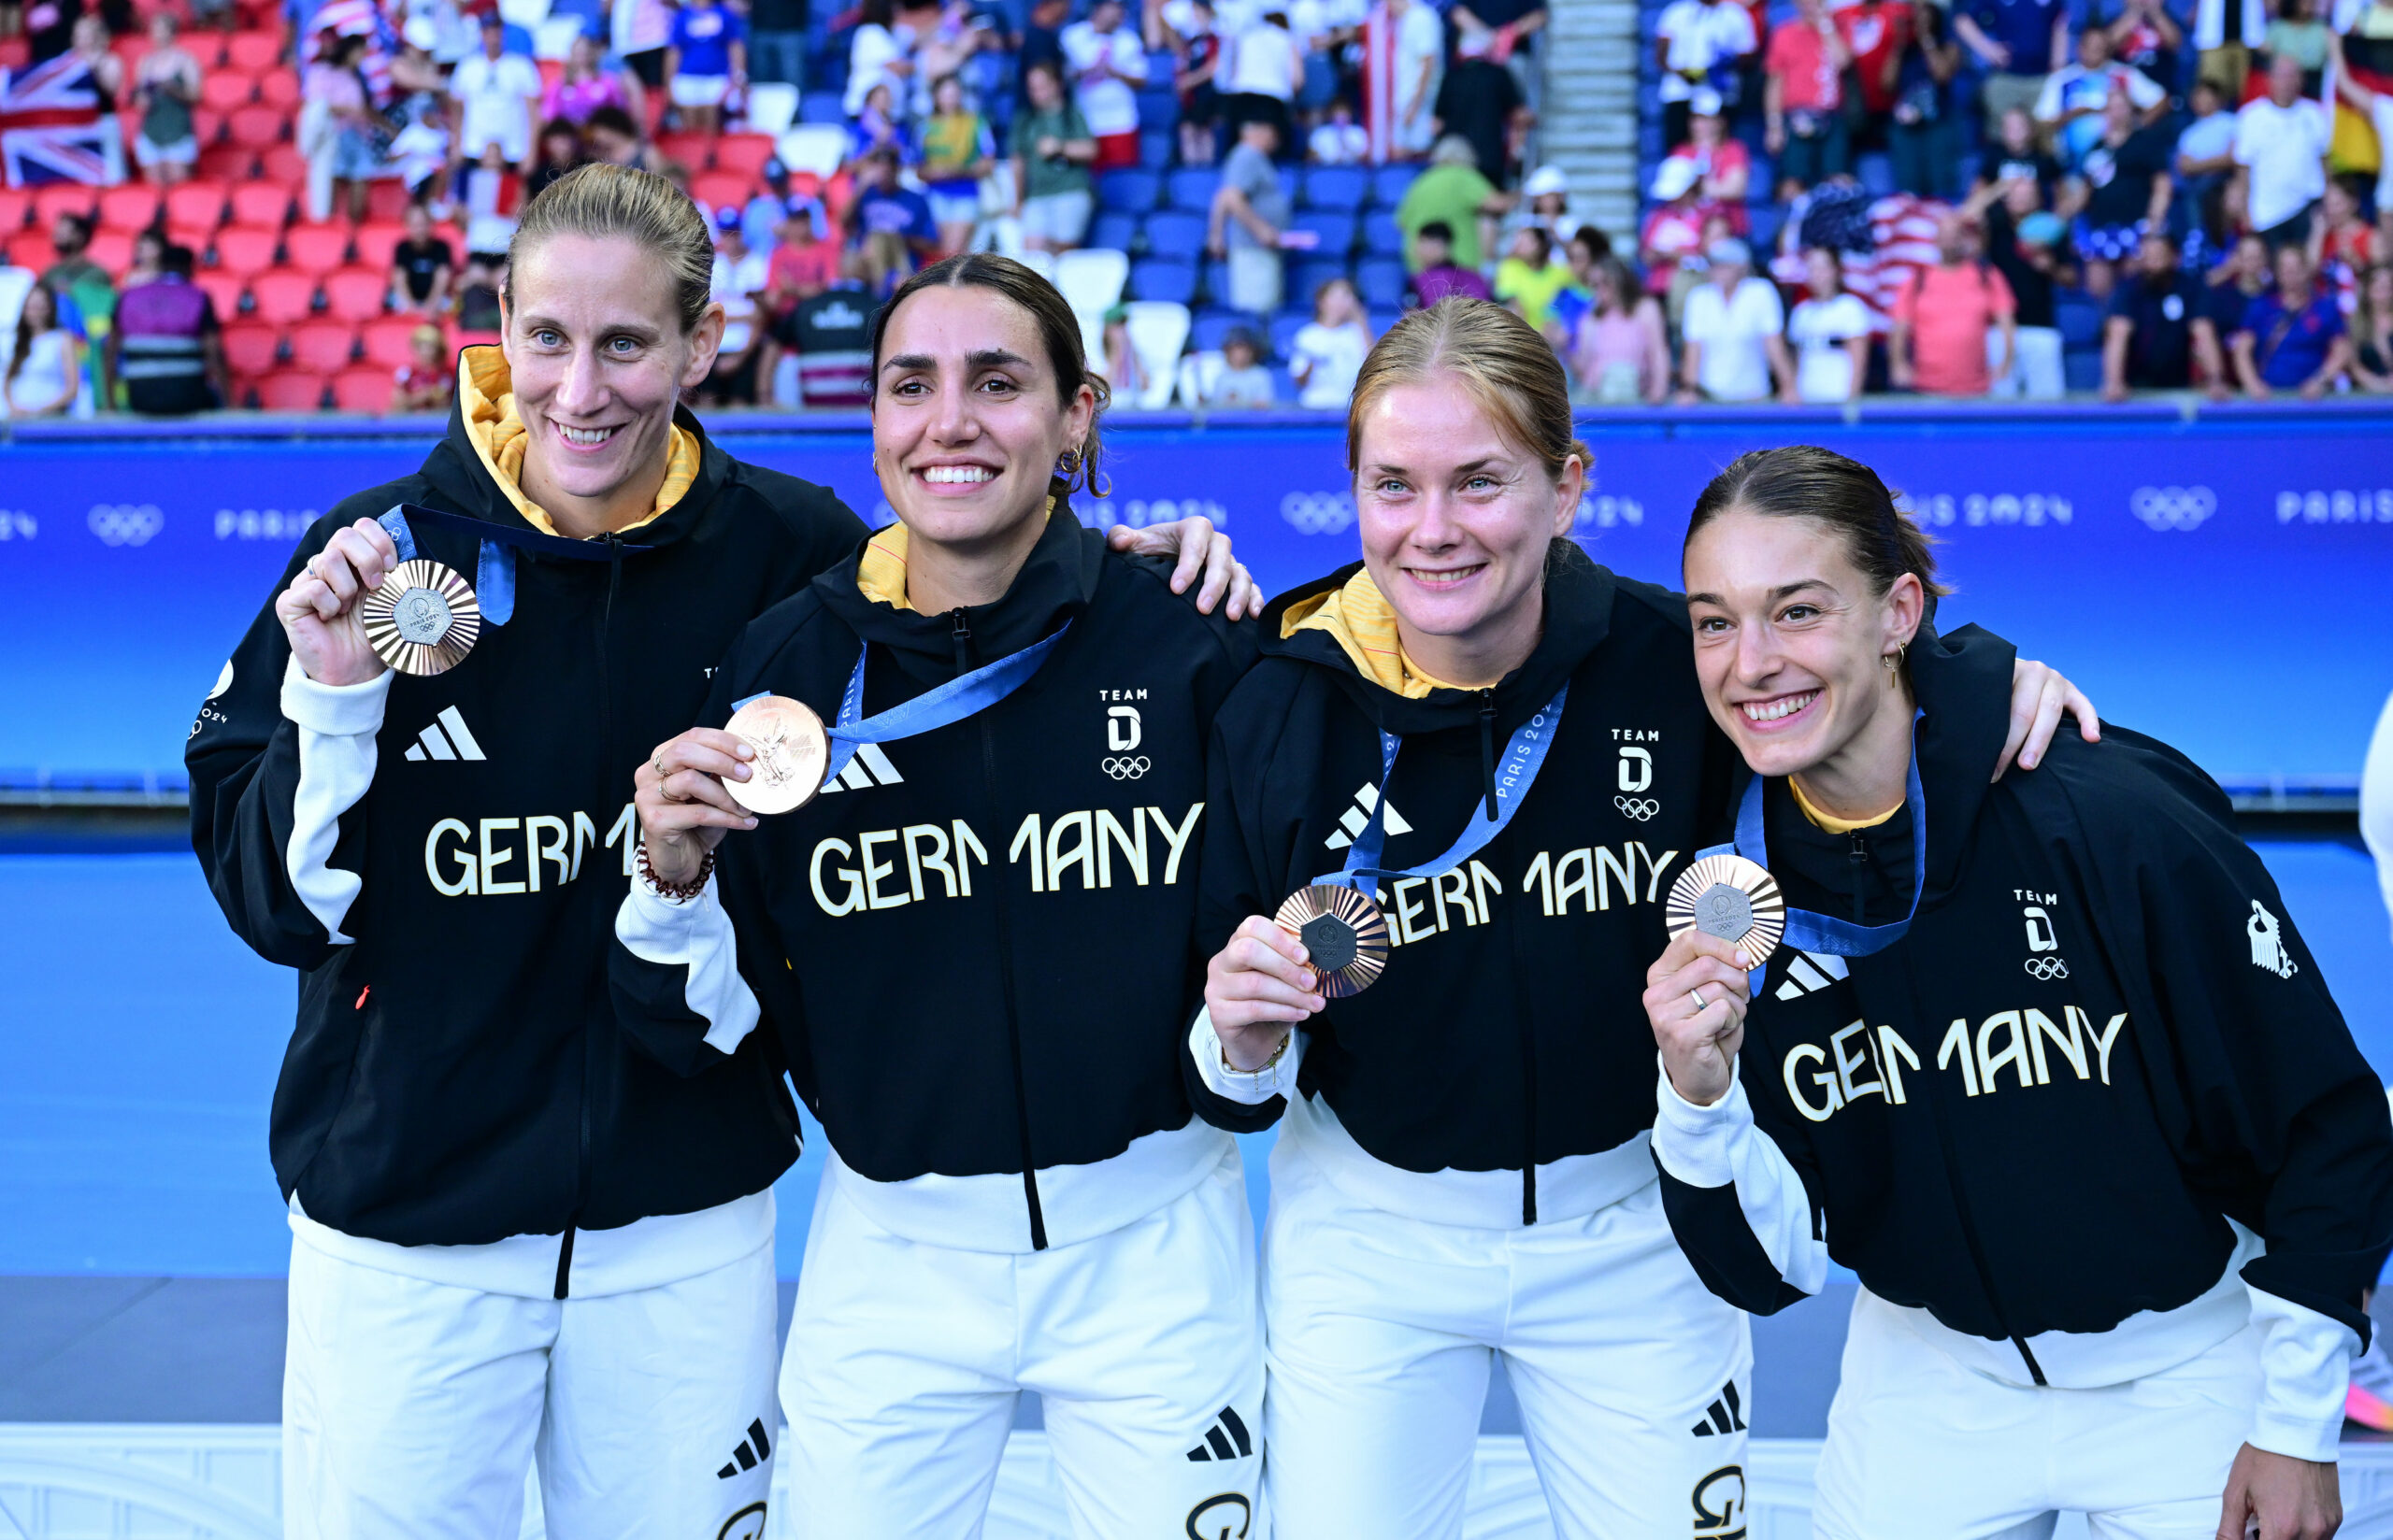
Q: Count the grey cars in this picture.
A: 0